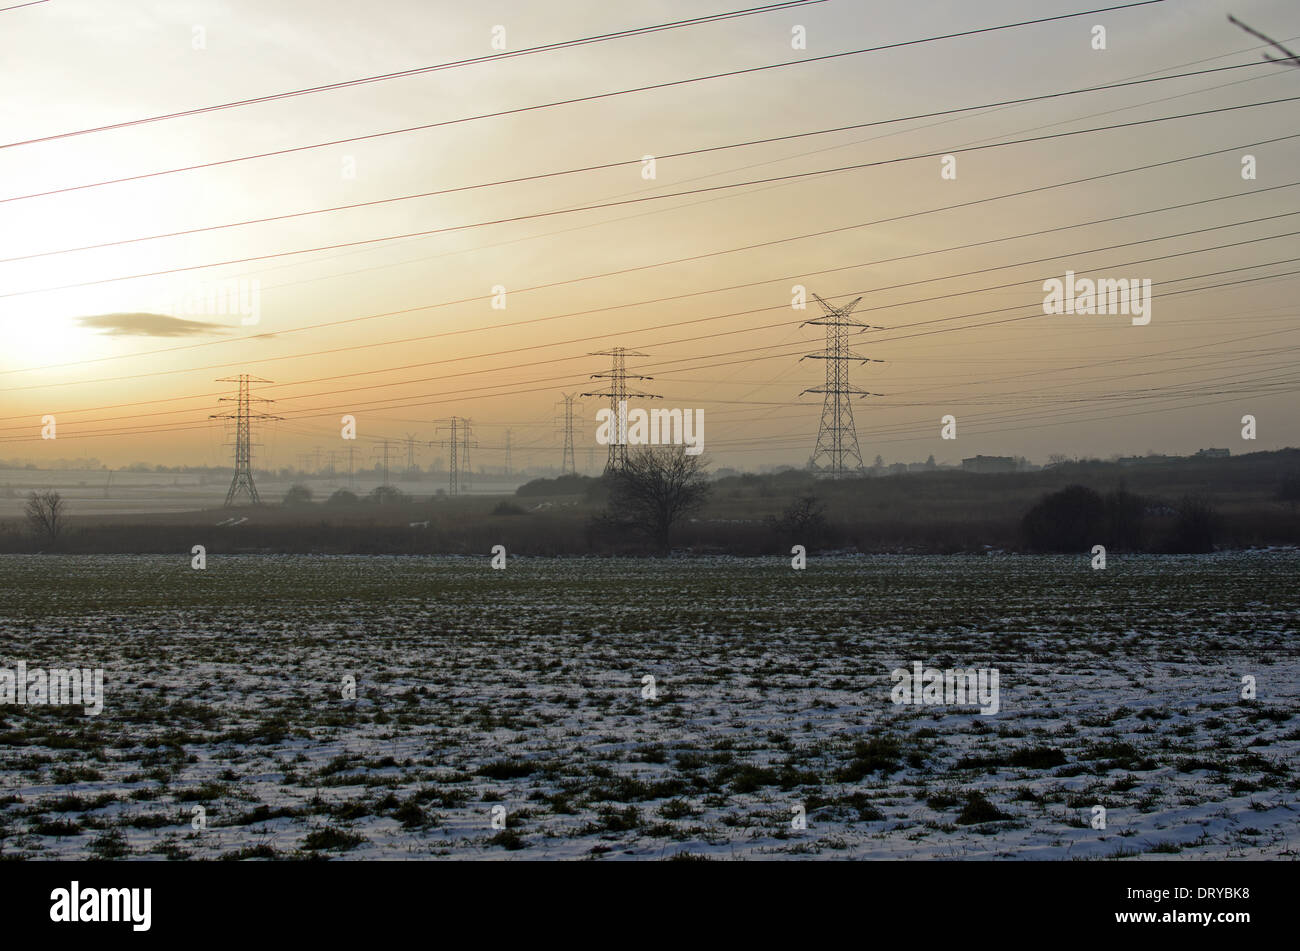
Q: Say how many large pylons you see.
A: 3